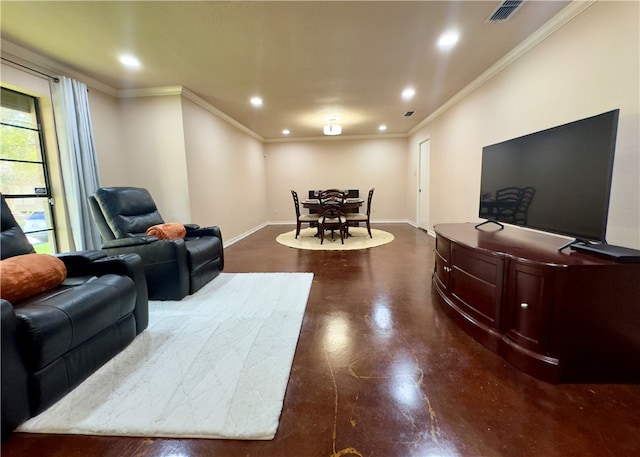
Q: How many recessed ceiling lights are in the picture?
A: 6